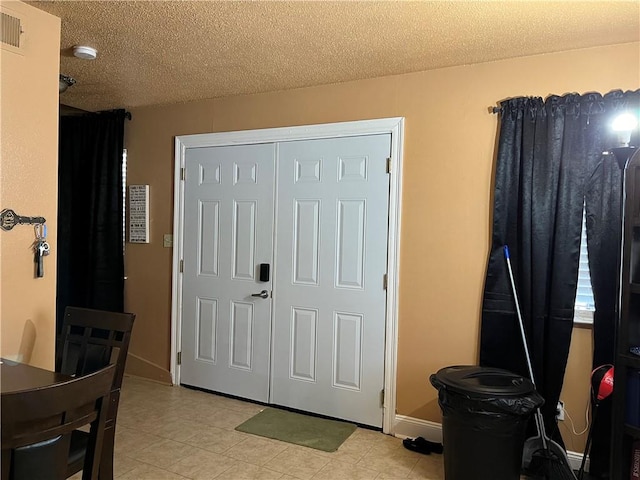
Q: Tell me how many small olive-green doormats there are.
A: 1